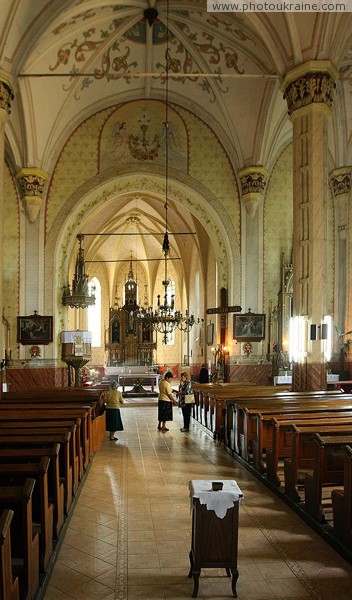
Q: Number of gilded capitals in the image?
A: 5